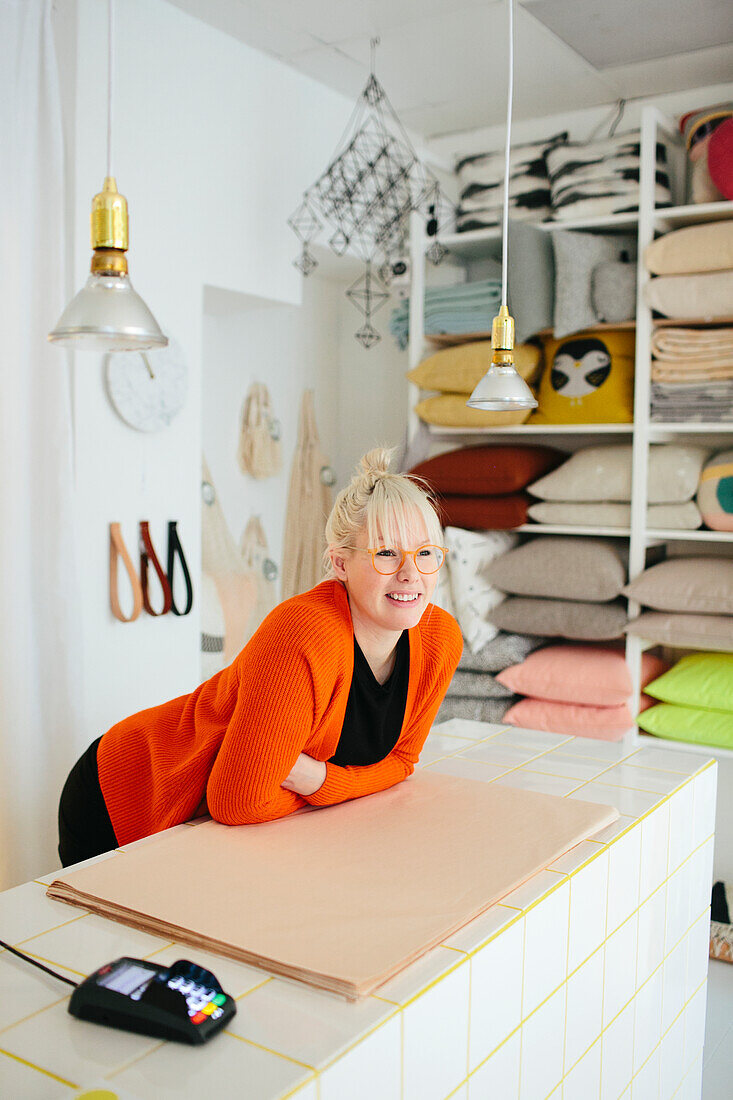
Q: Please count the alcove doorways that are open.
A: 1